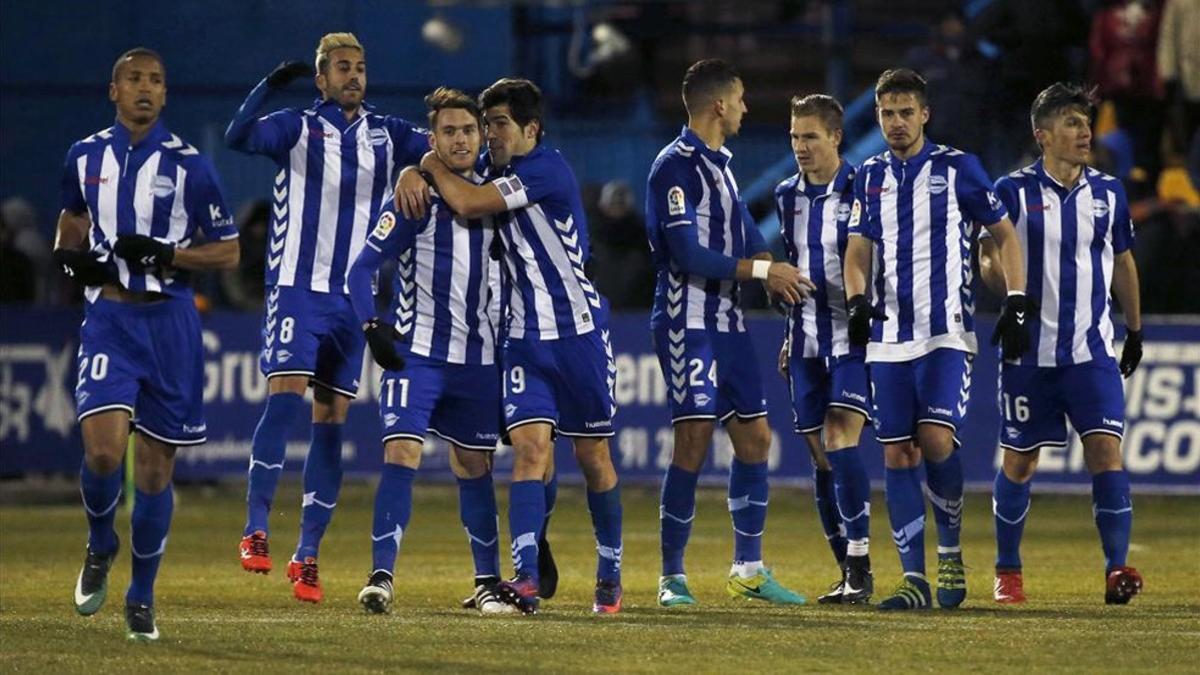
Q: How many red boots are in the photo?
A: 4